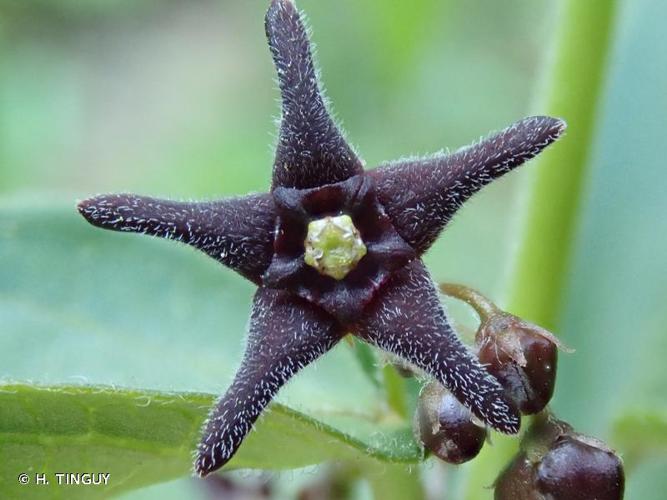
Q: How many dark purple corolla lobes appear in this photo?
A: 5